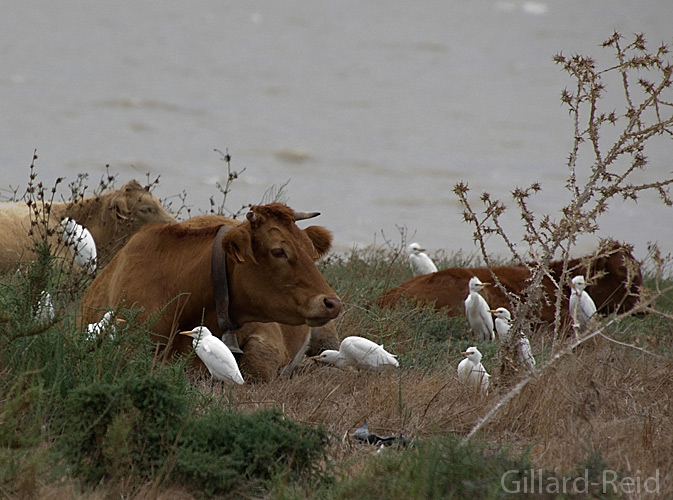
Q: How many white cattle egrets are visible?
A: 10